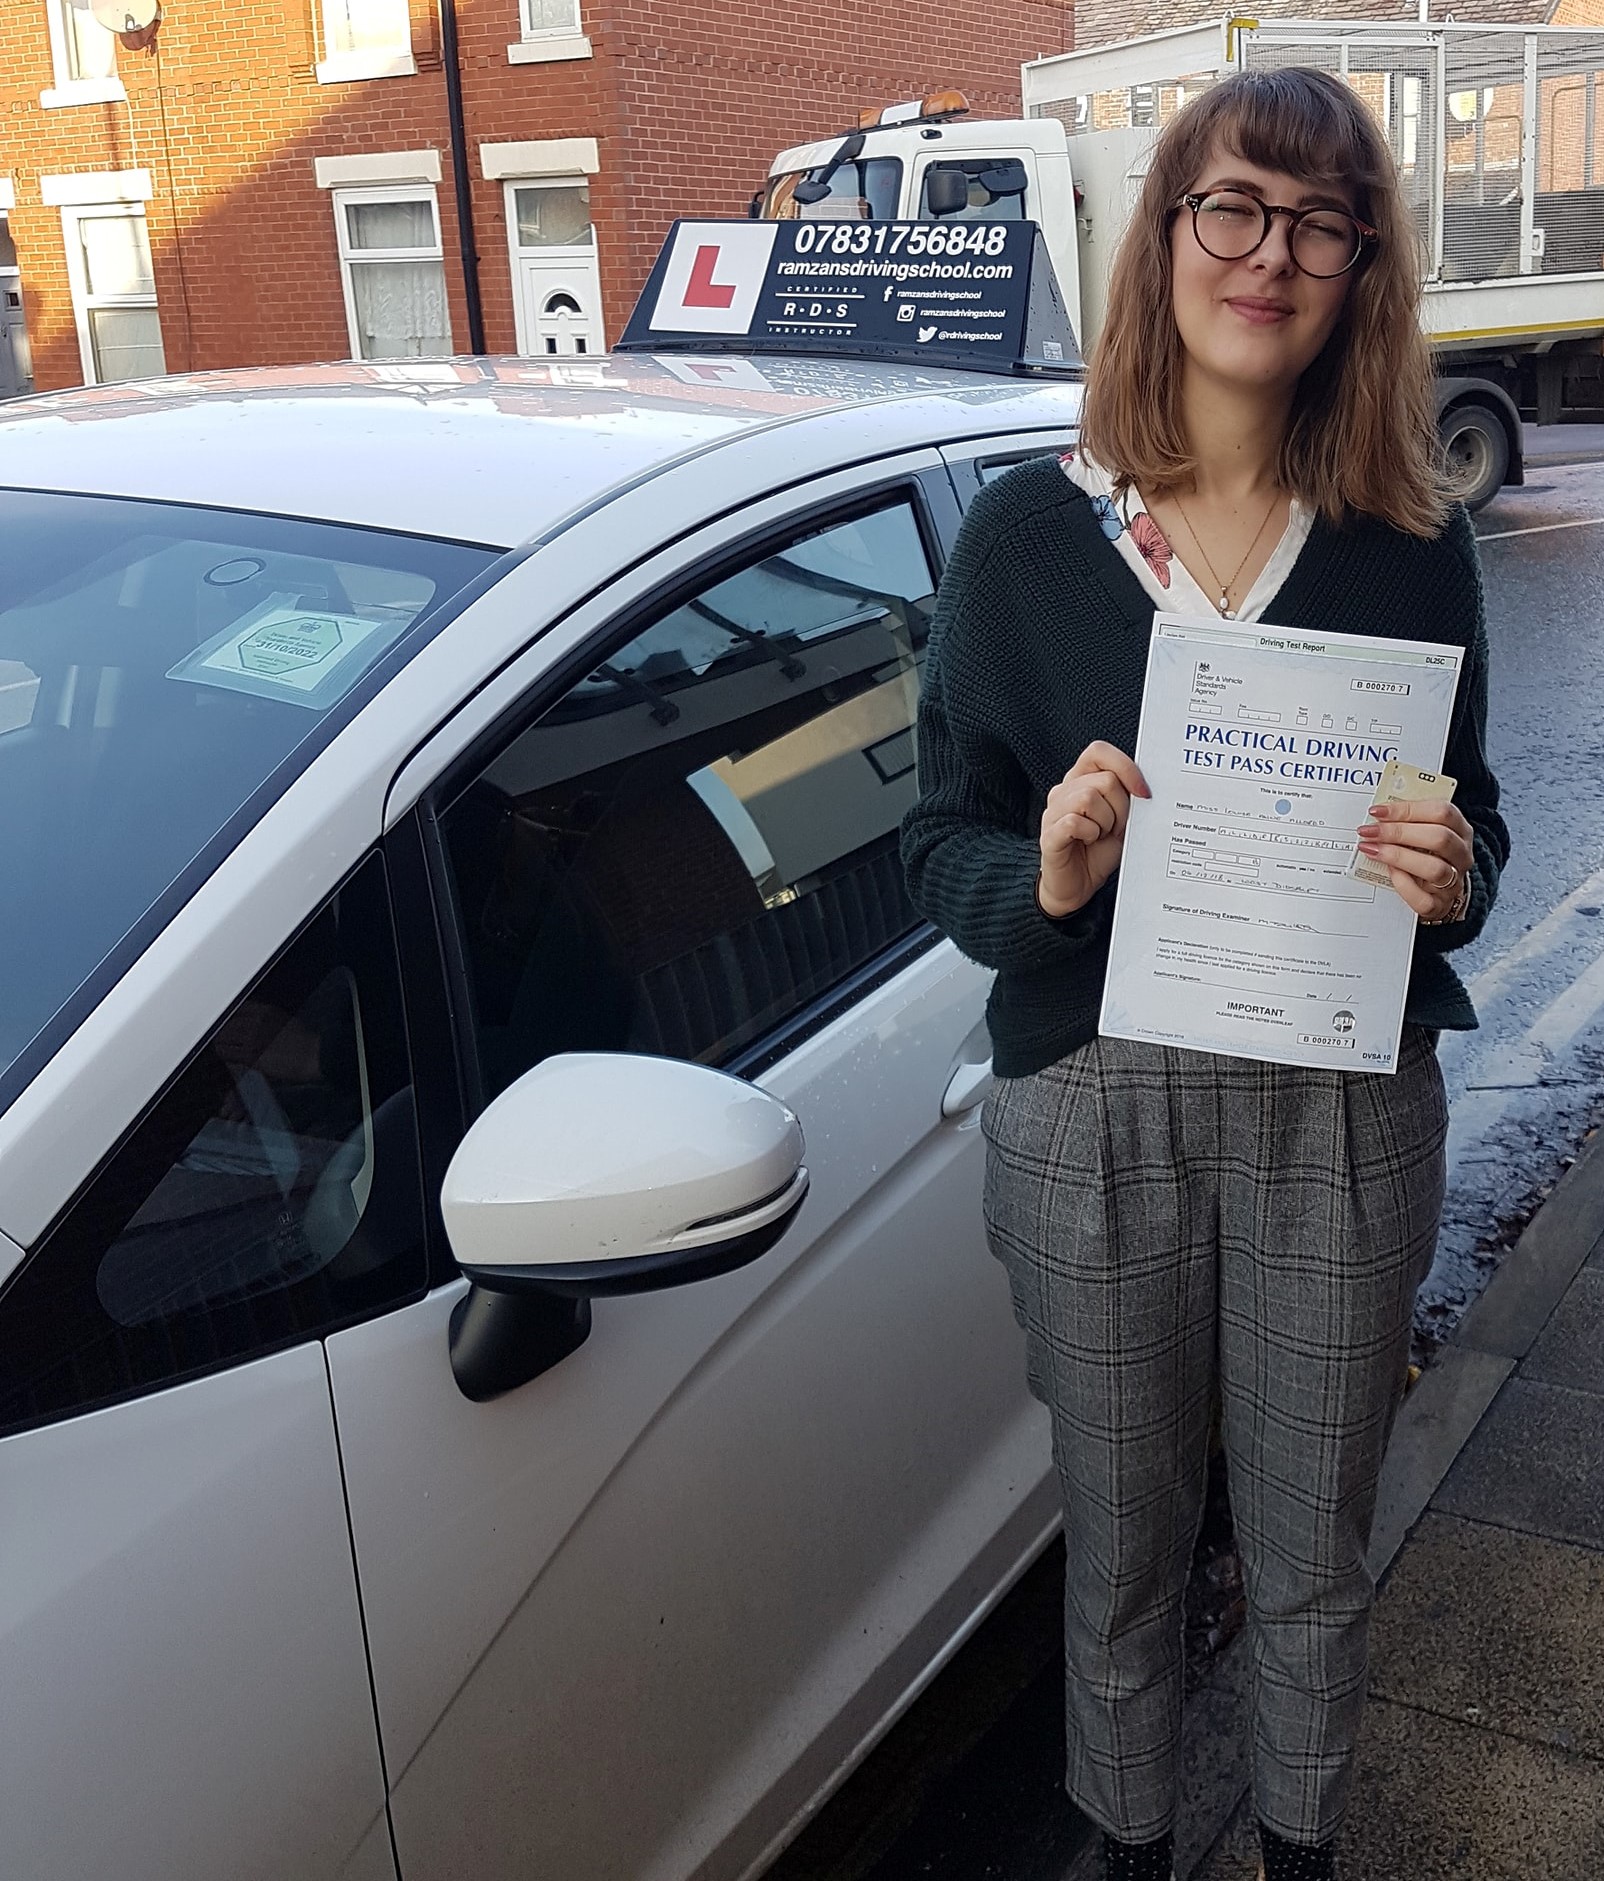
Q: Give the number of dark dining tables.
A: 0